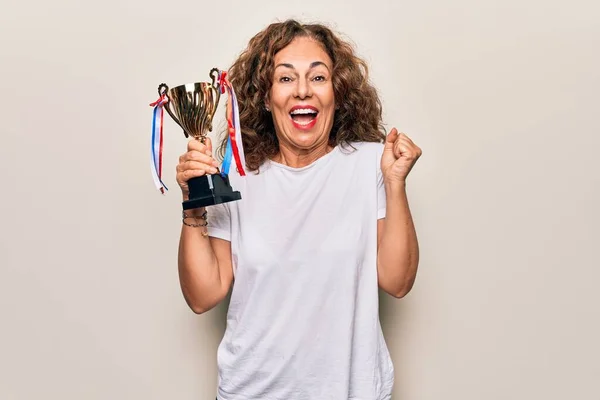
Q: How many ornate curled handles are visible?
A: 2